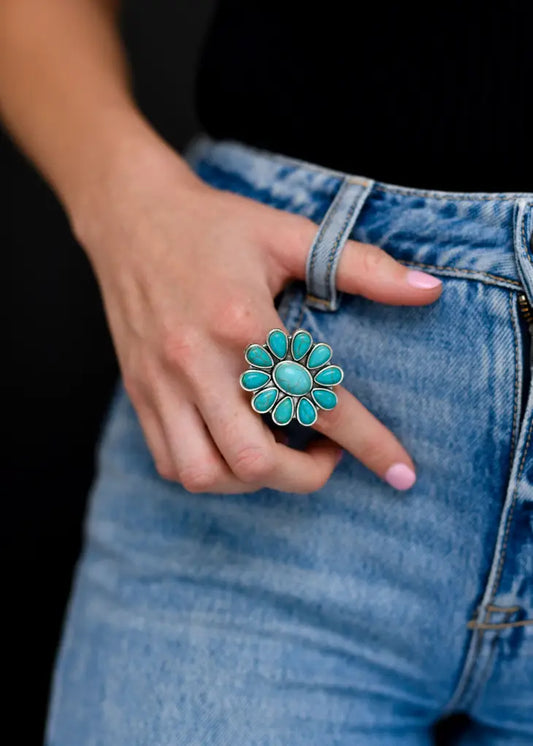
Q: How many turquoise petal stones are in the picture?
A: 10